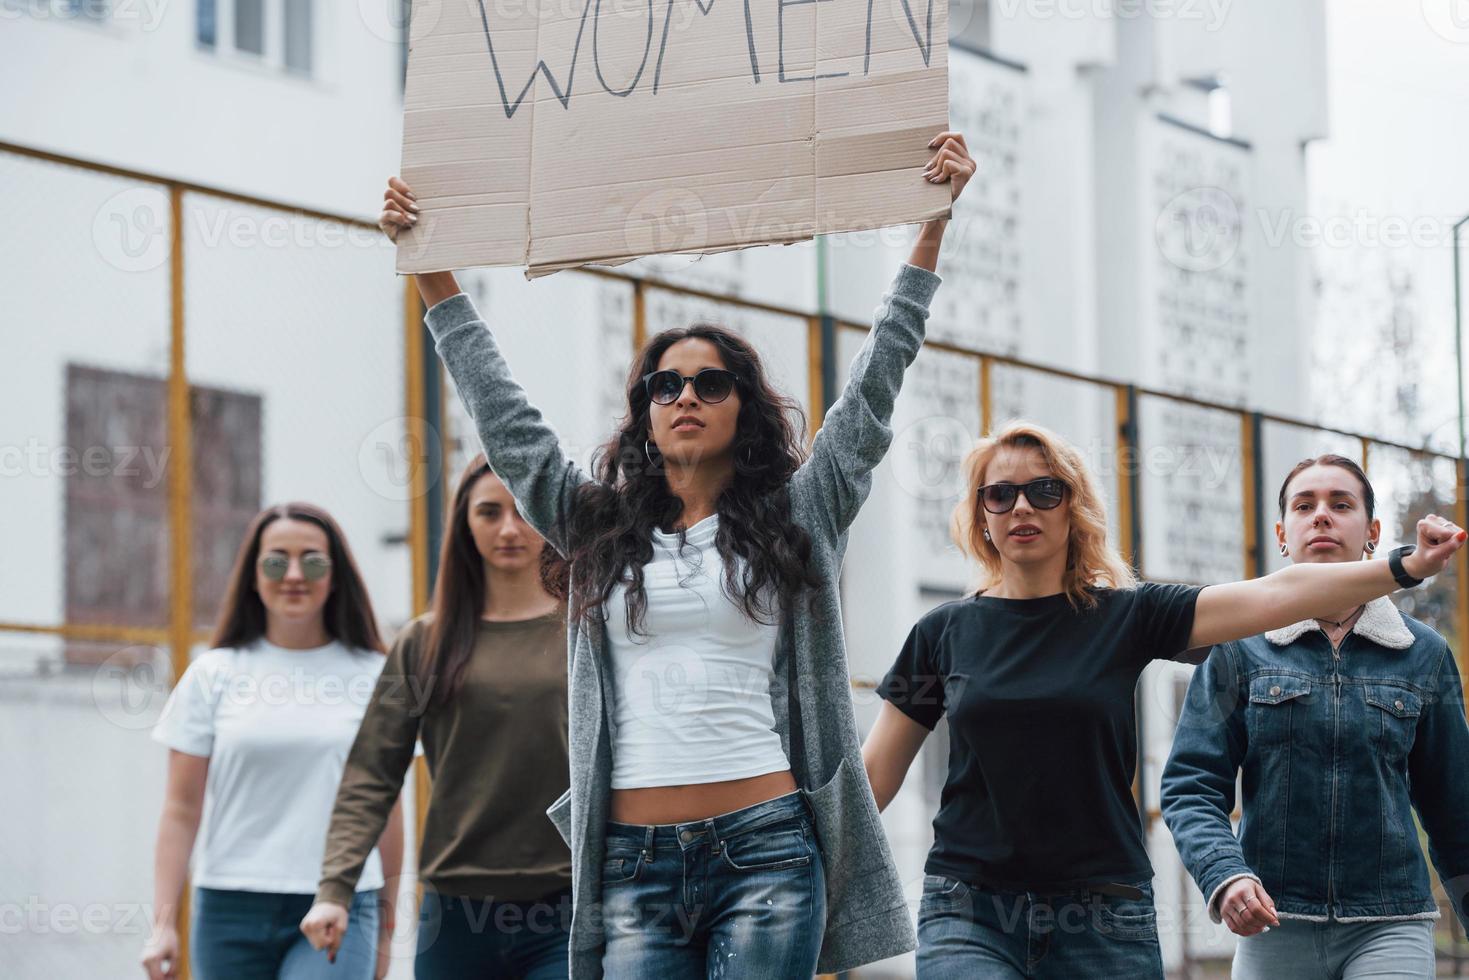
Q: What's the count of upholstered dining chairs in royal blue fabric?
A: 0